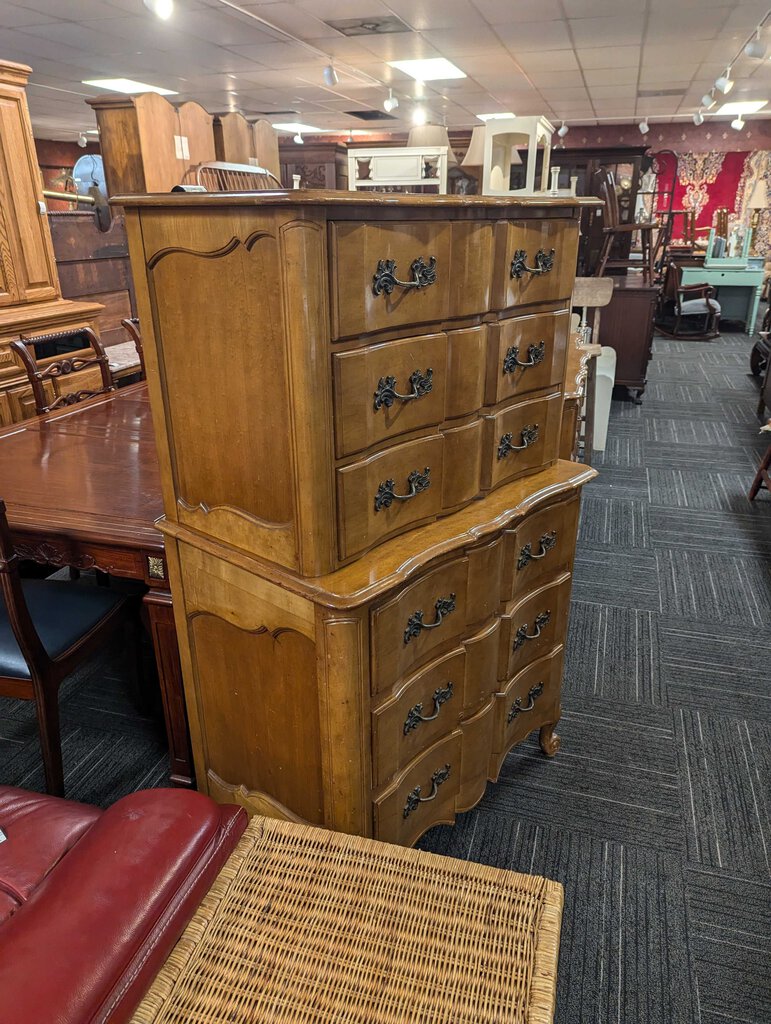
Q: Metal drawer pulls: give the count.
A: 12